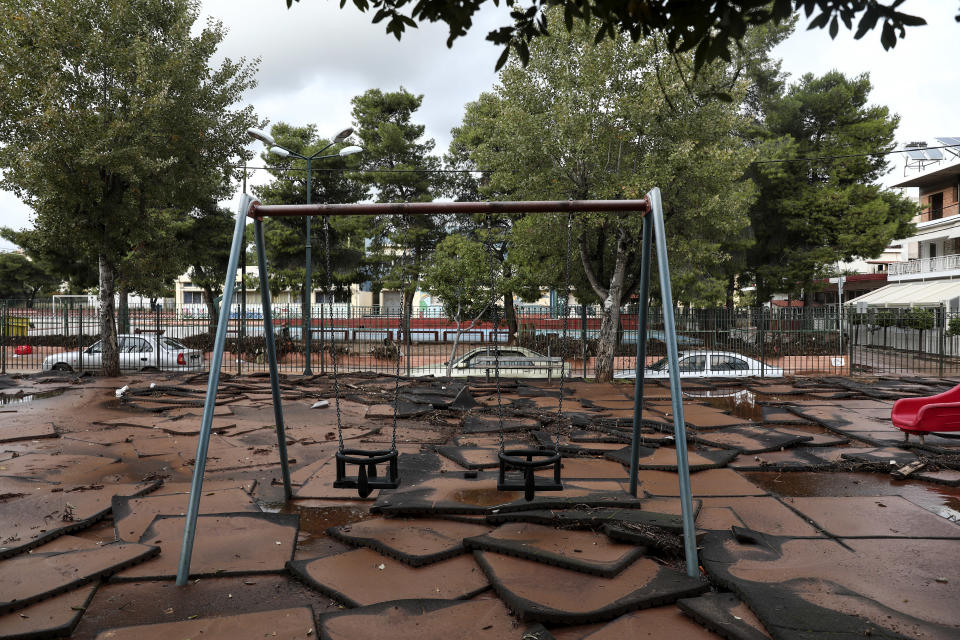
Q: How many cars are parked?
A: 3